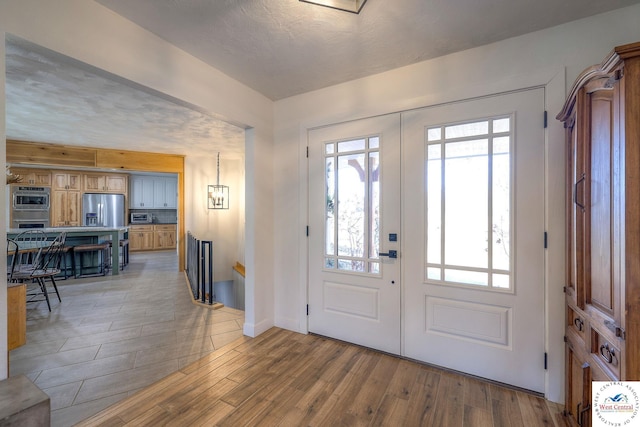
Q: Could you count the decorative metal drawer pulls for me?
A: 2